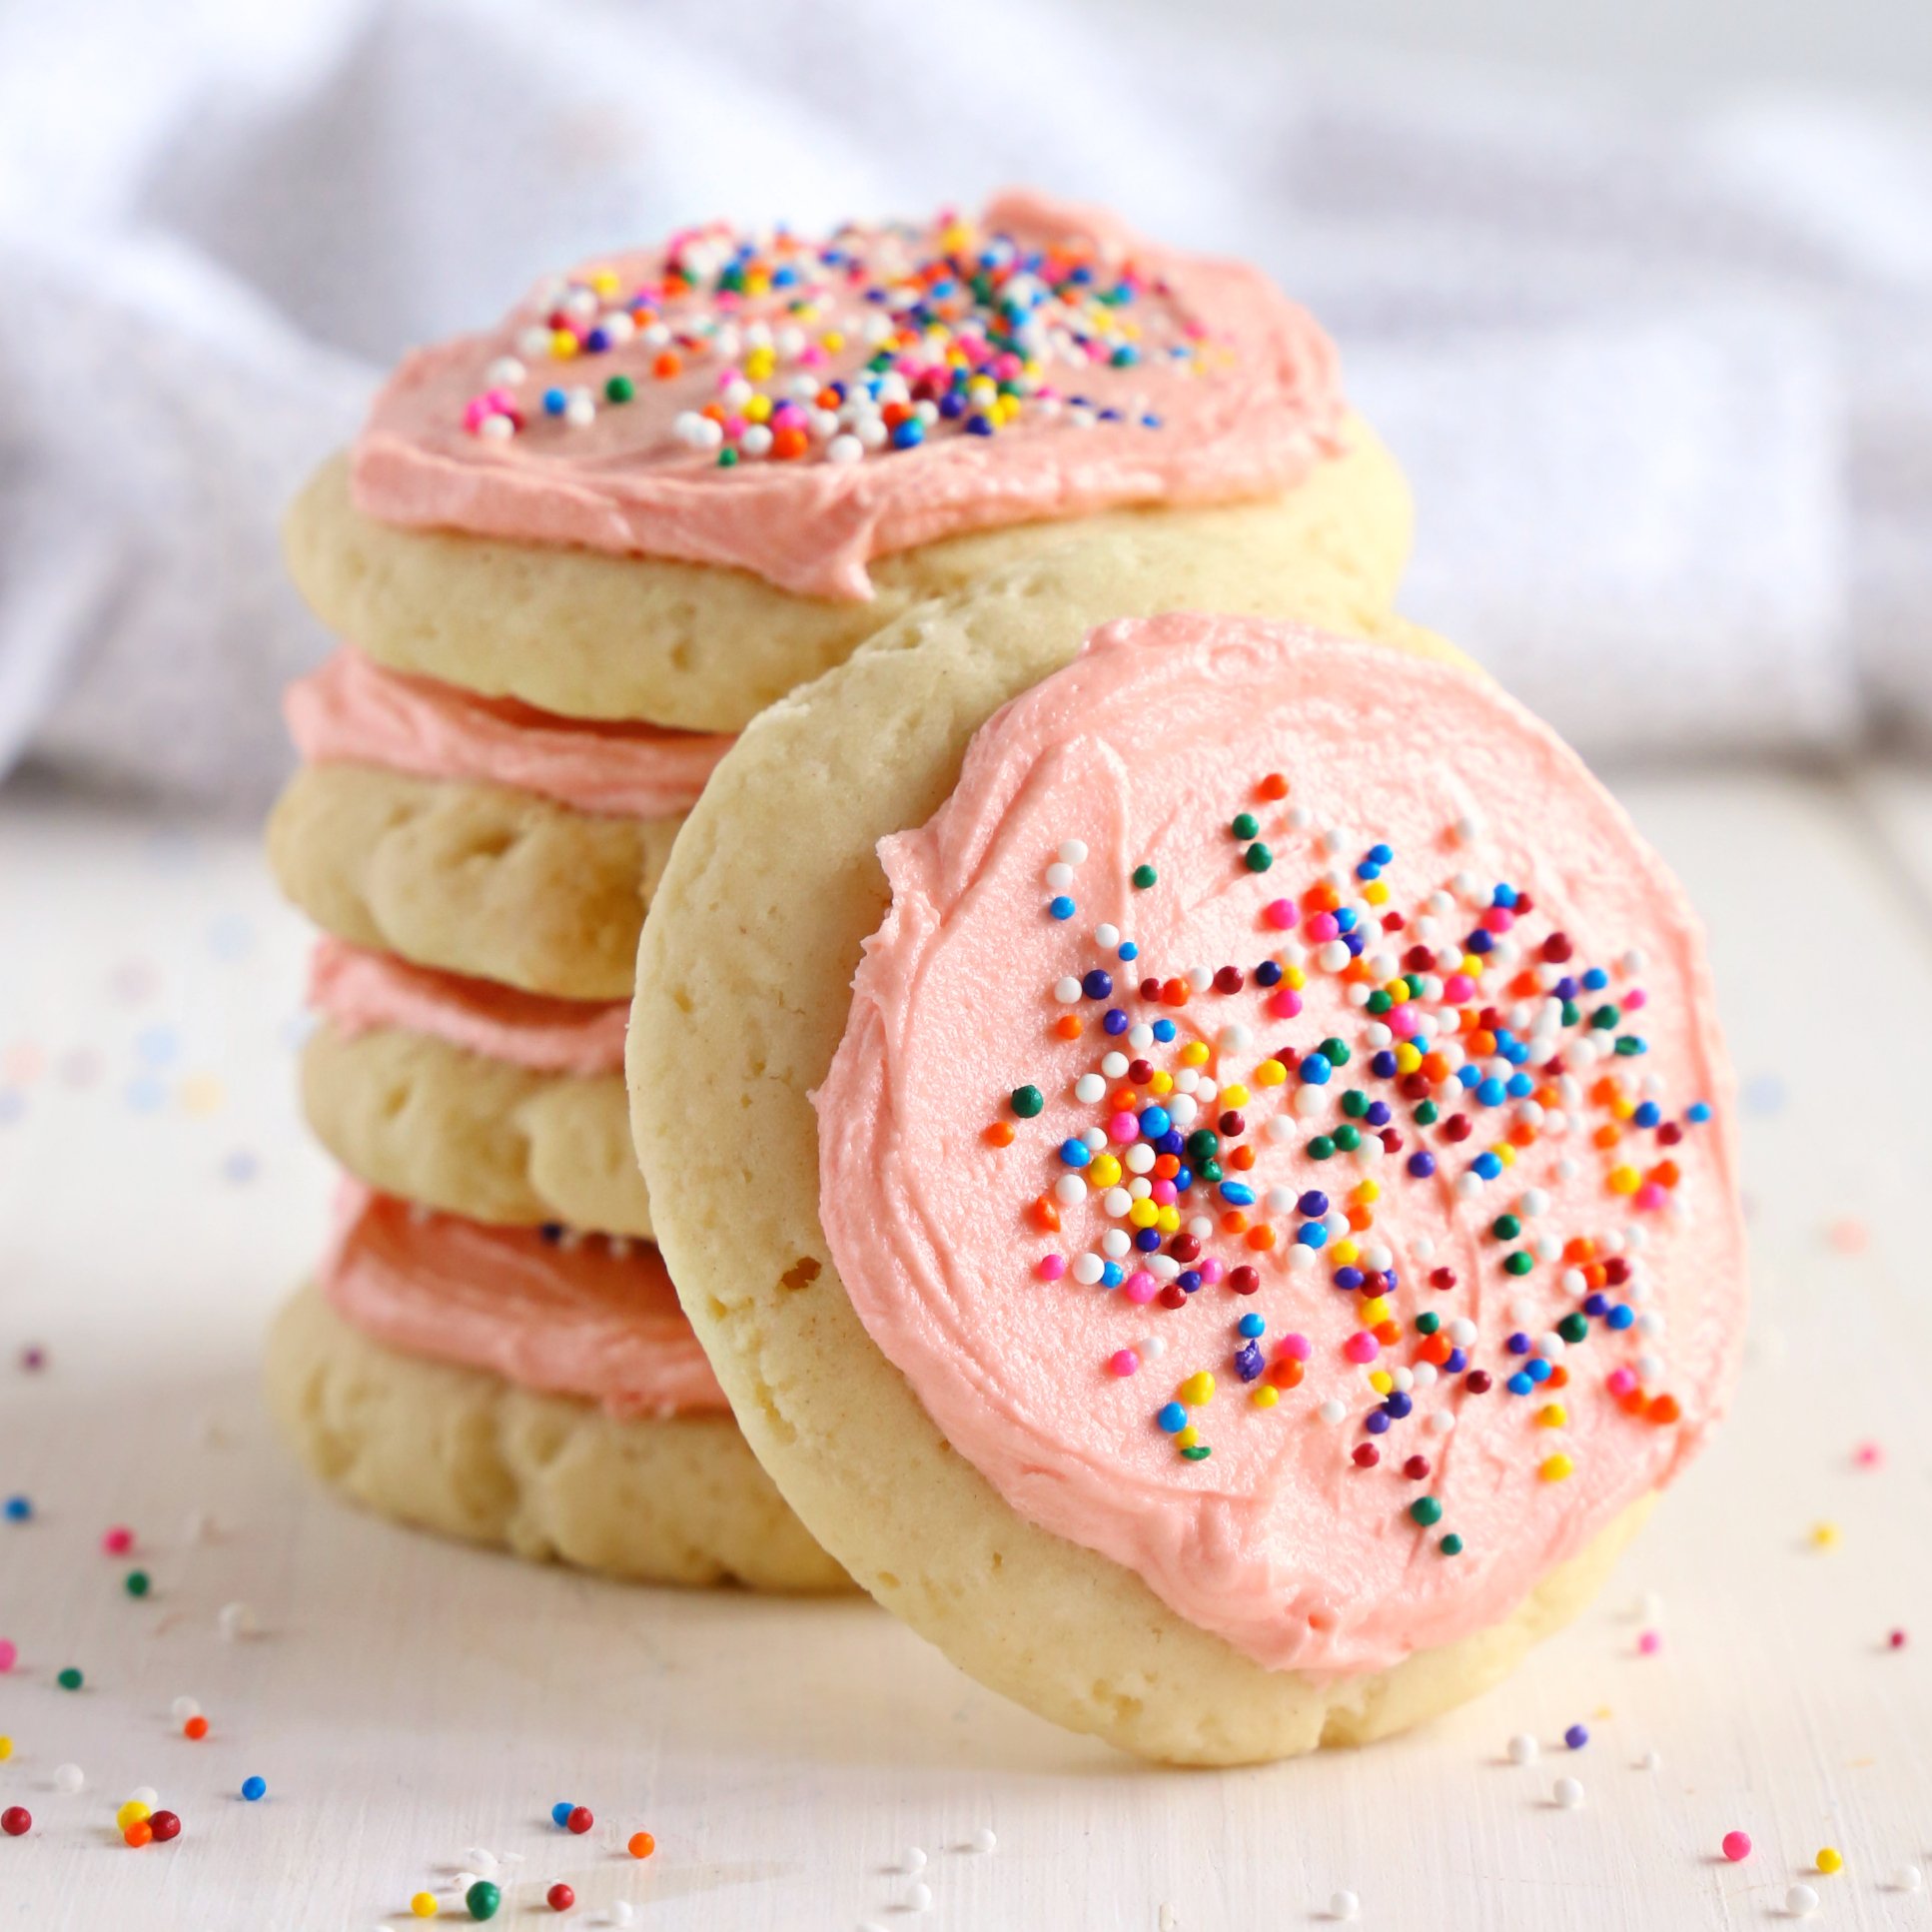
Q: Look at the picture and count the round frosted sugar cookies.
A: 5